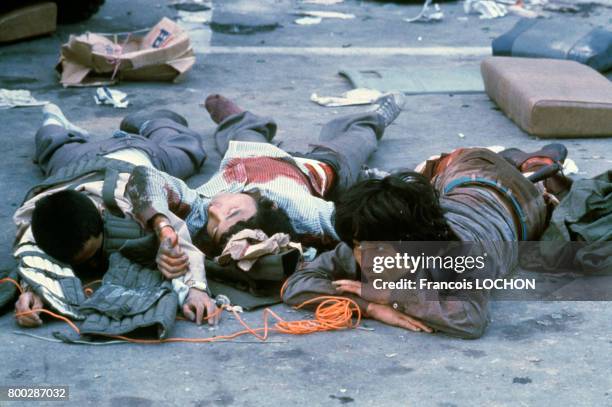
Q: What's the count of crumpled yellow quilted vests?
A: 0